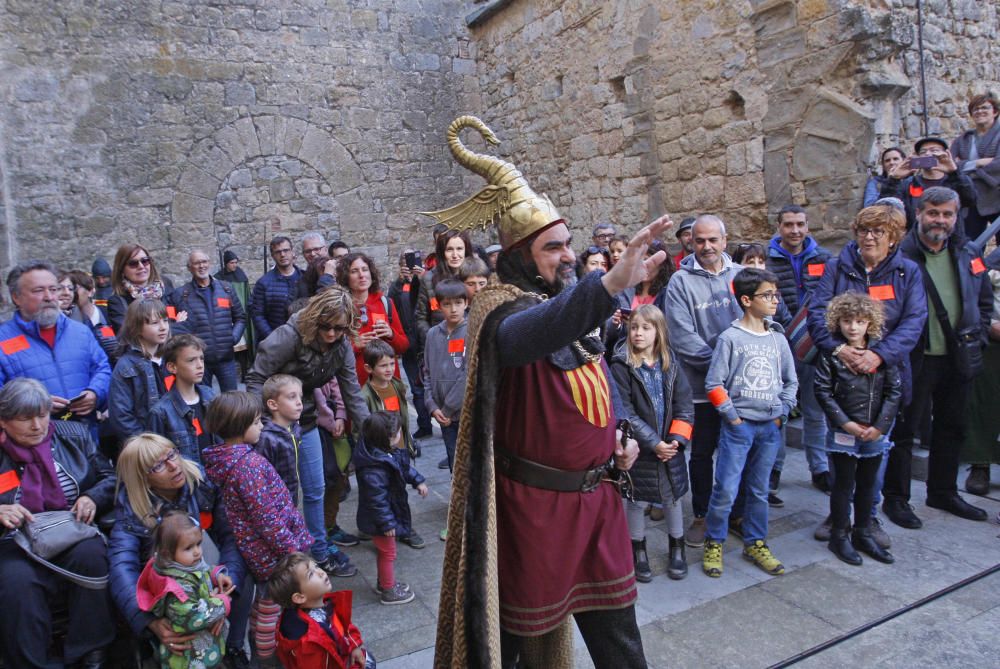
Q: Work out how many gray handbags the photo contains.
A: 1